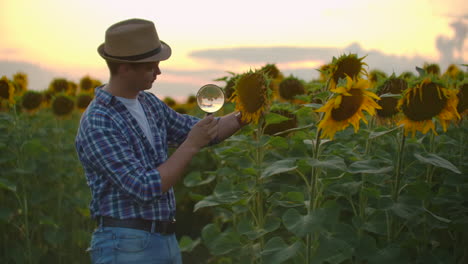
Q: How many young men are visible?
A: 1